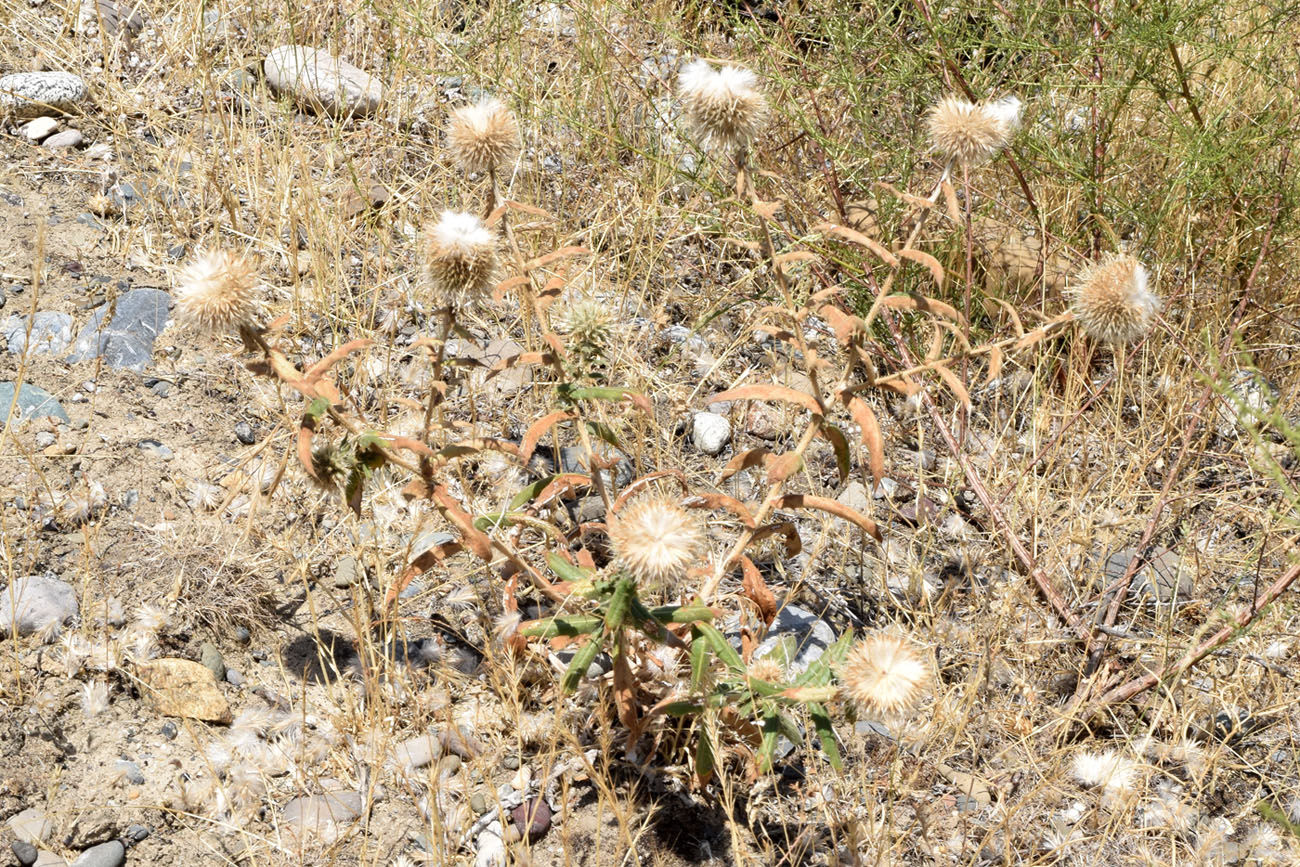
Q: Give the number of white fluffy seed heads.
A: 8